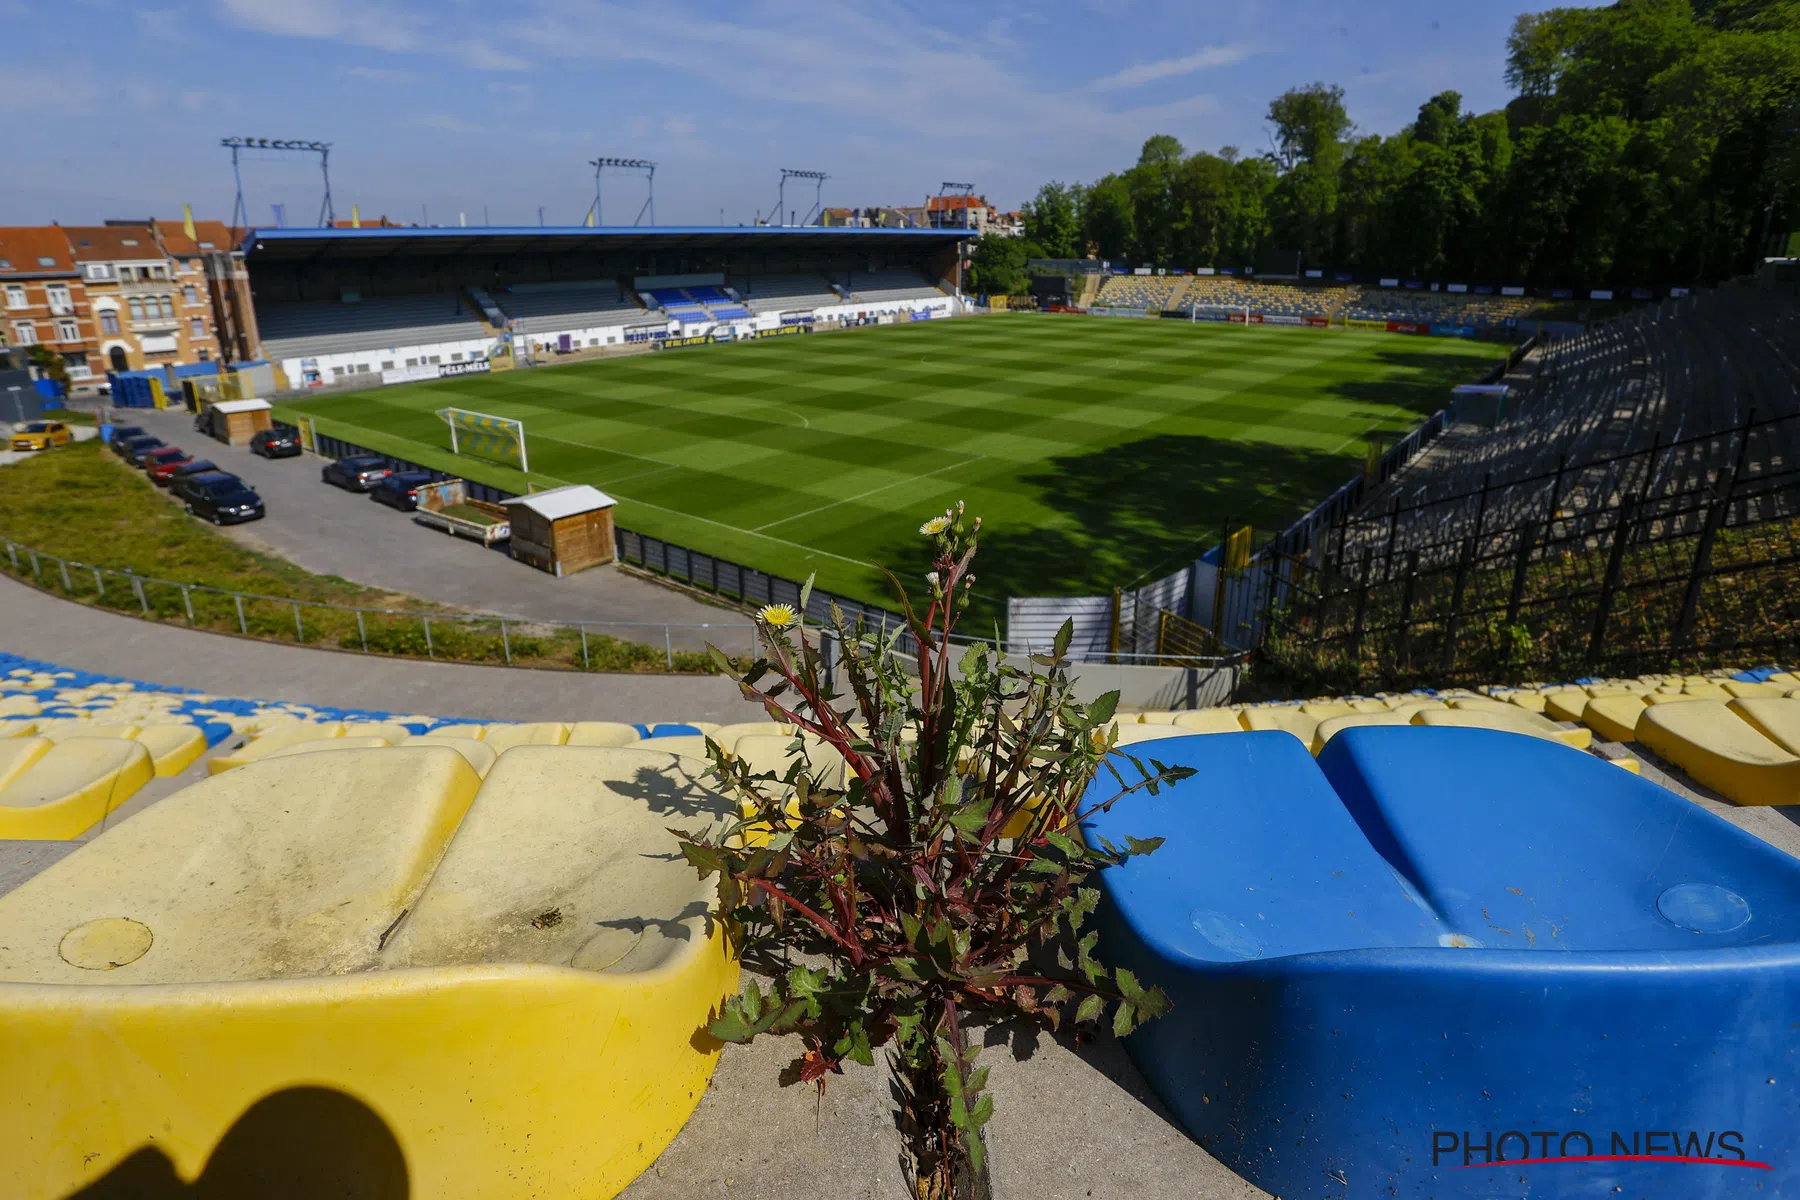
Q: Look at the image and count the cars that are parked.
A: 10